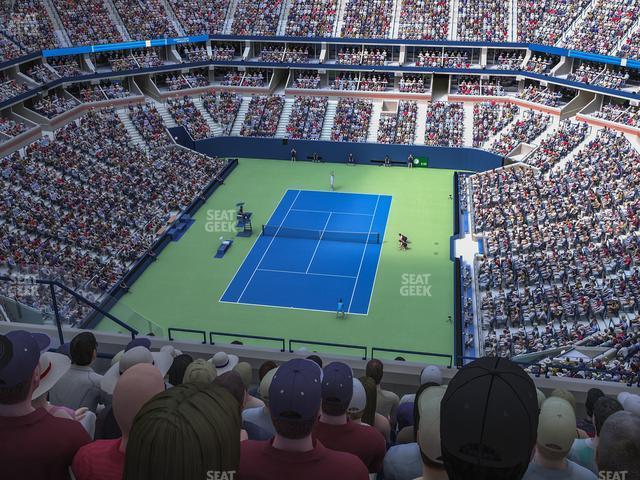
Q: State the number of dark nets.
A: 1